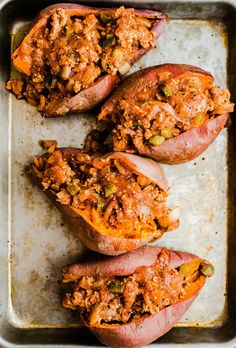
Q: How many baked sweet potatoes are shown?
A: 4